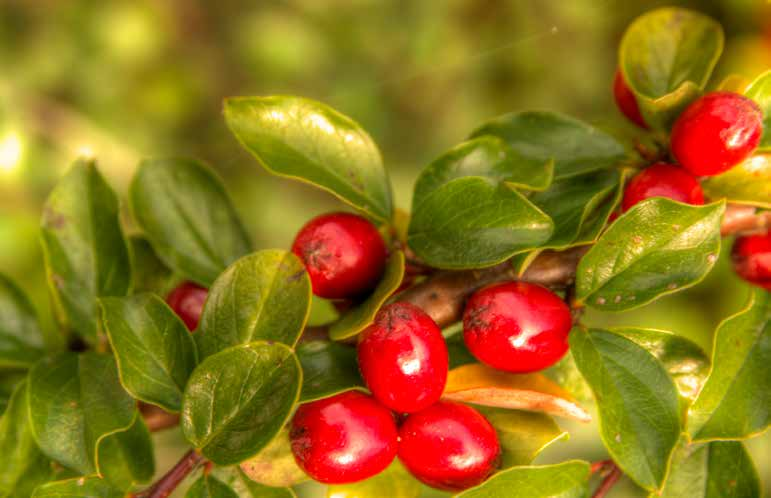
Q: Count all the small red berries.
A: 10